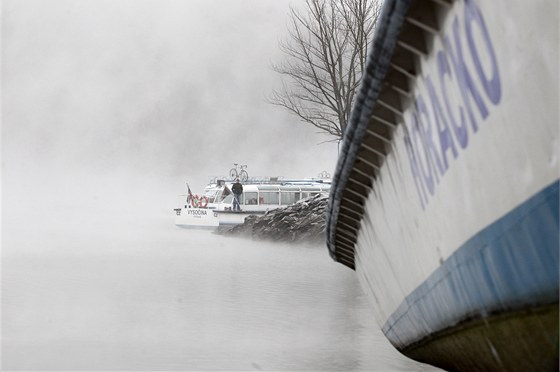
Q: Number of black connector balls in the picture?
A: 0